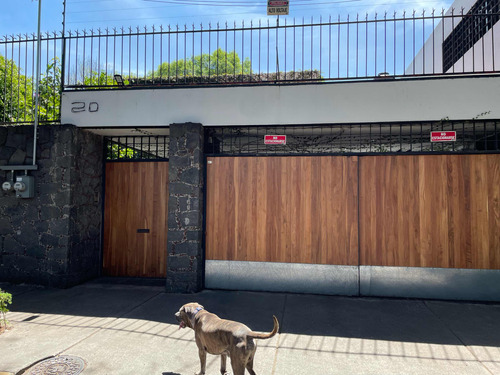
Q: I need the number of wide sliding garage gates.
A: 2